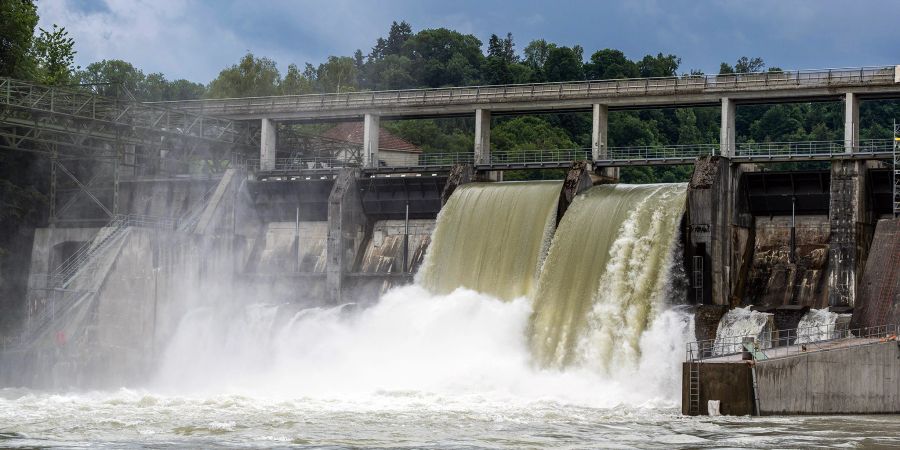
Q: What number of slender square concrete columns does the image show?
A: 6